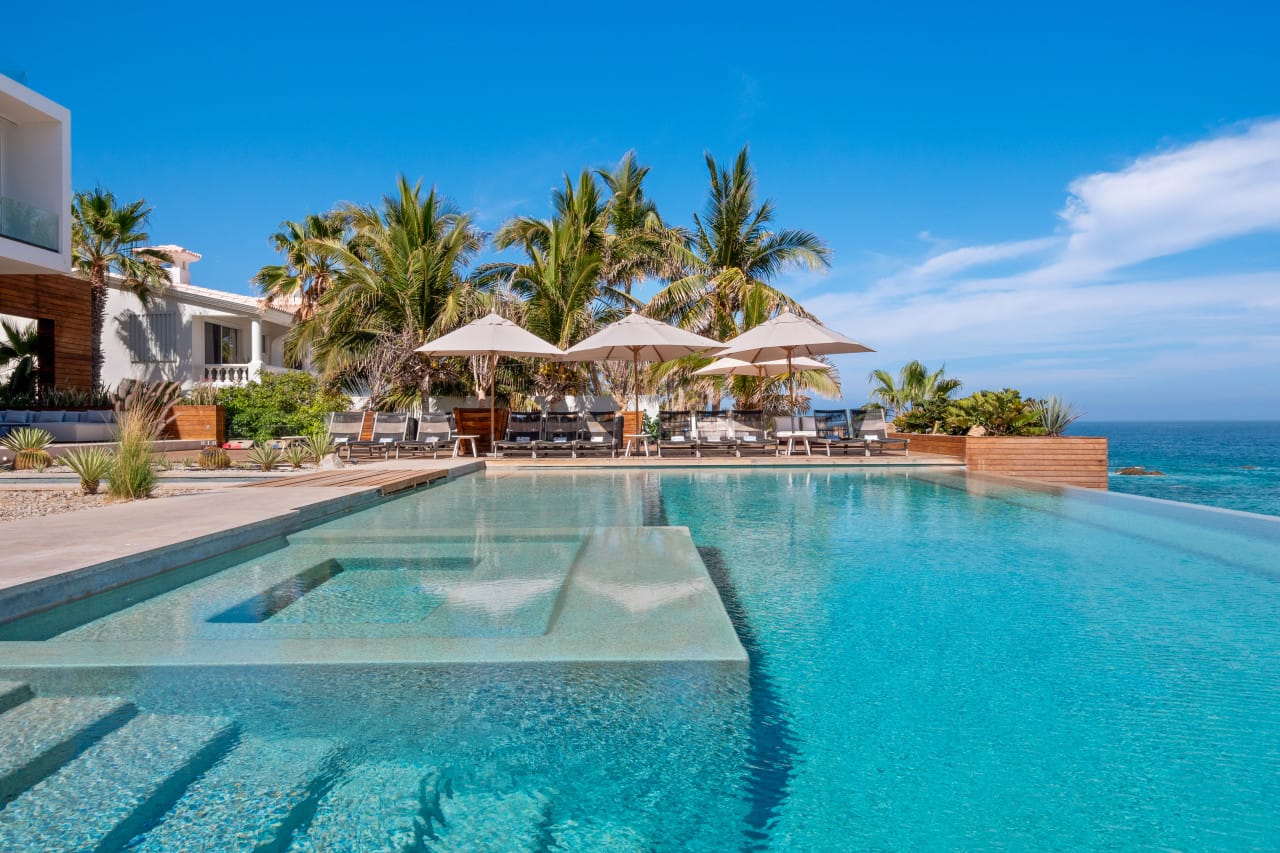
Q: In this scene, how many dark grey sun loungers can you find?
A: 11